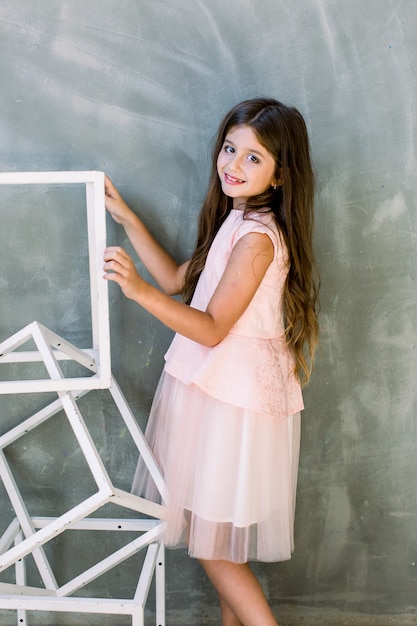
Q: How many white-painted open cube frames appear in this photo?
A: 3